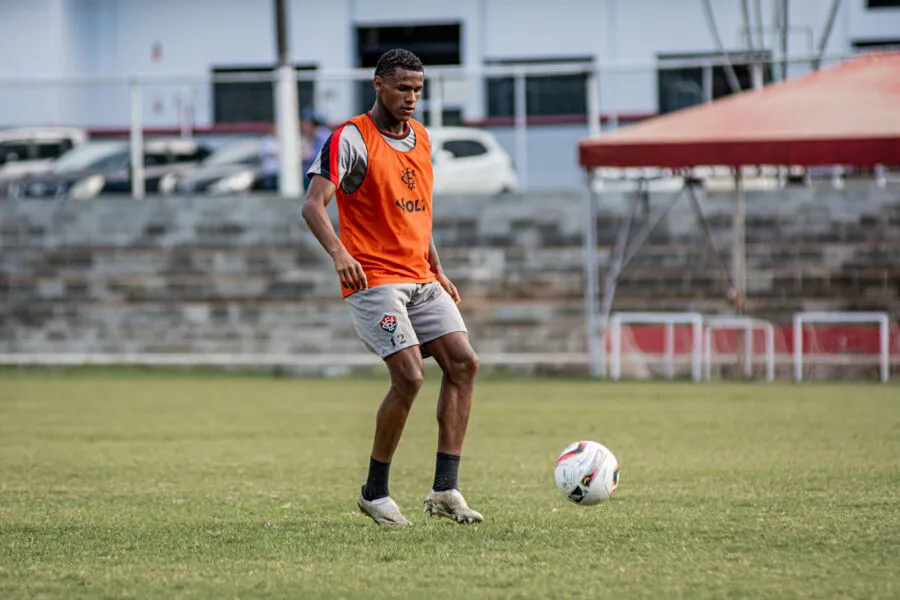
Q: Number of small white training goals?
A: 3